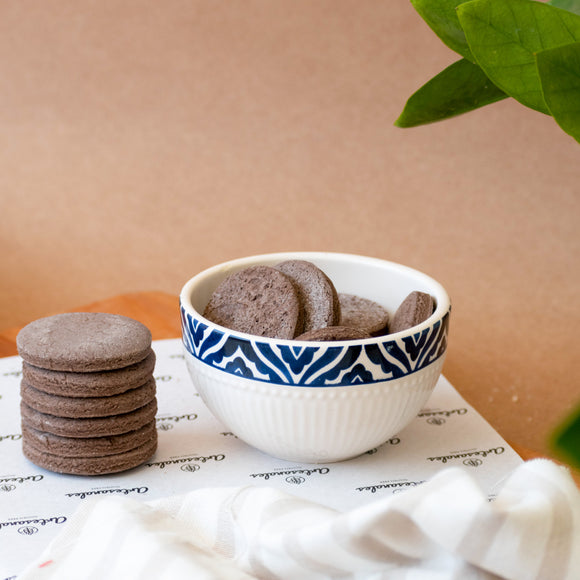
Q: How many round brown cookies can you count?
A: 11